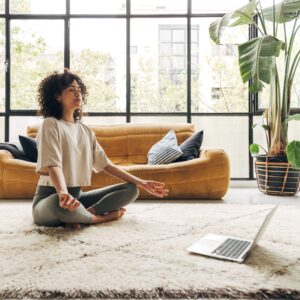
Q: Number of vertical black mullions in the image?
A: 5